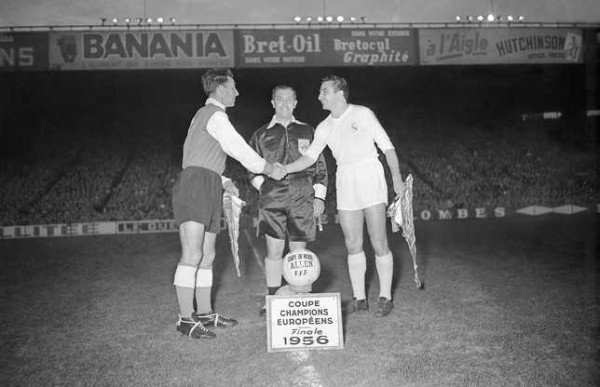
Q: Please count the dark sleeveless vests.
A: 1